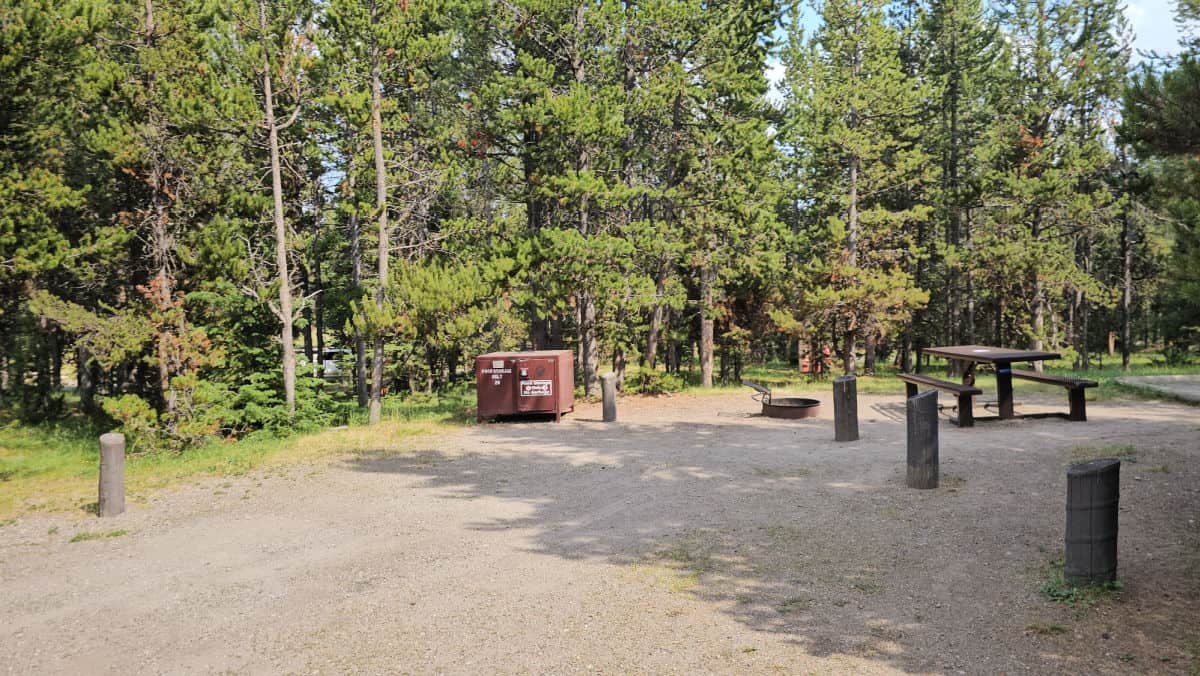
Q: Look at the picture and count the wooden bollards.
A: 5